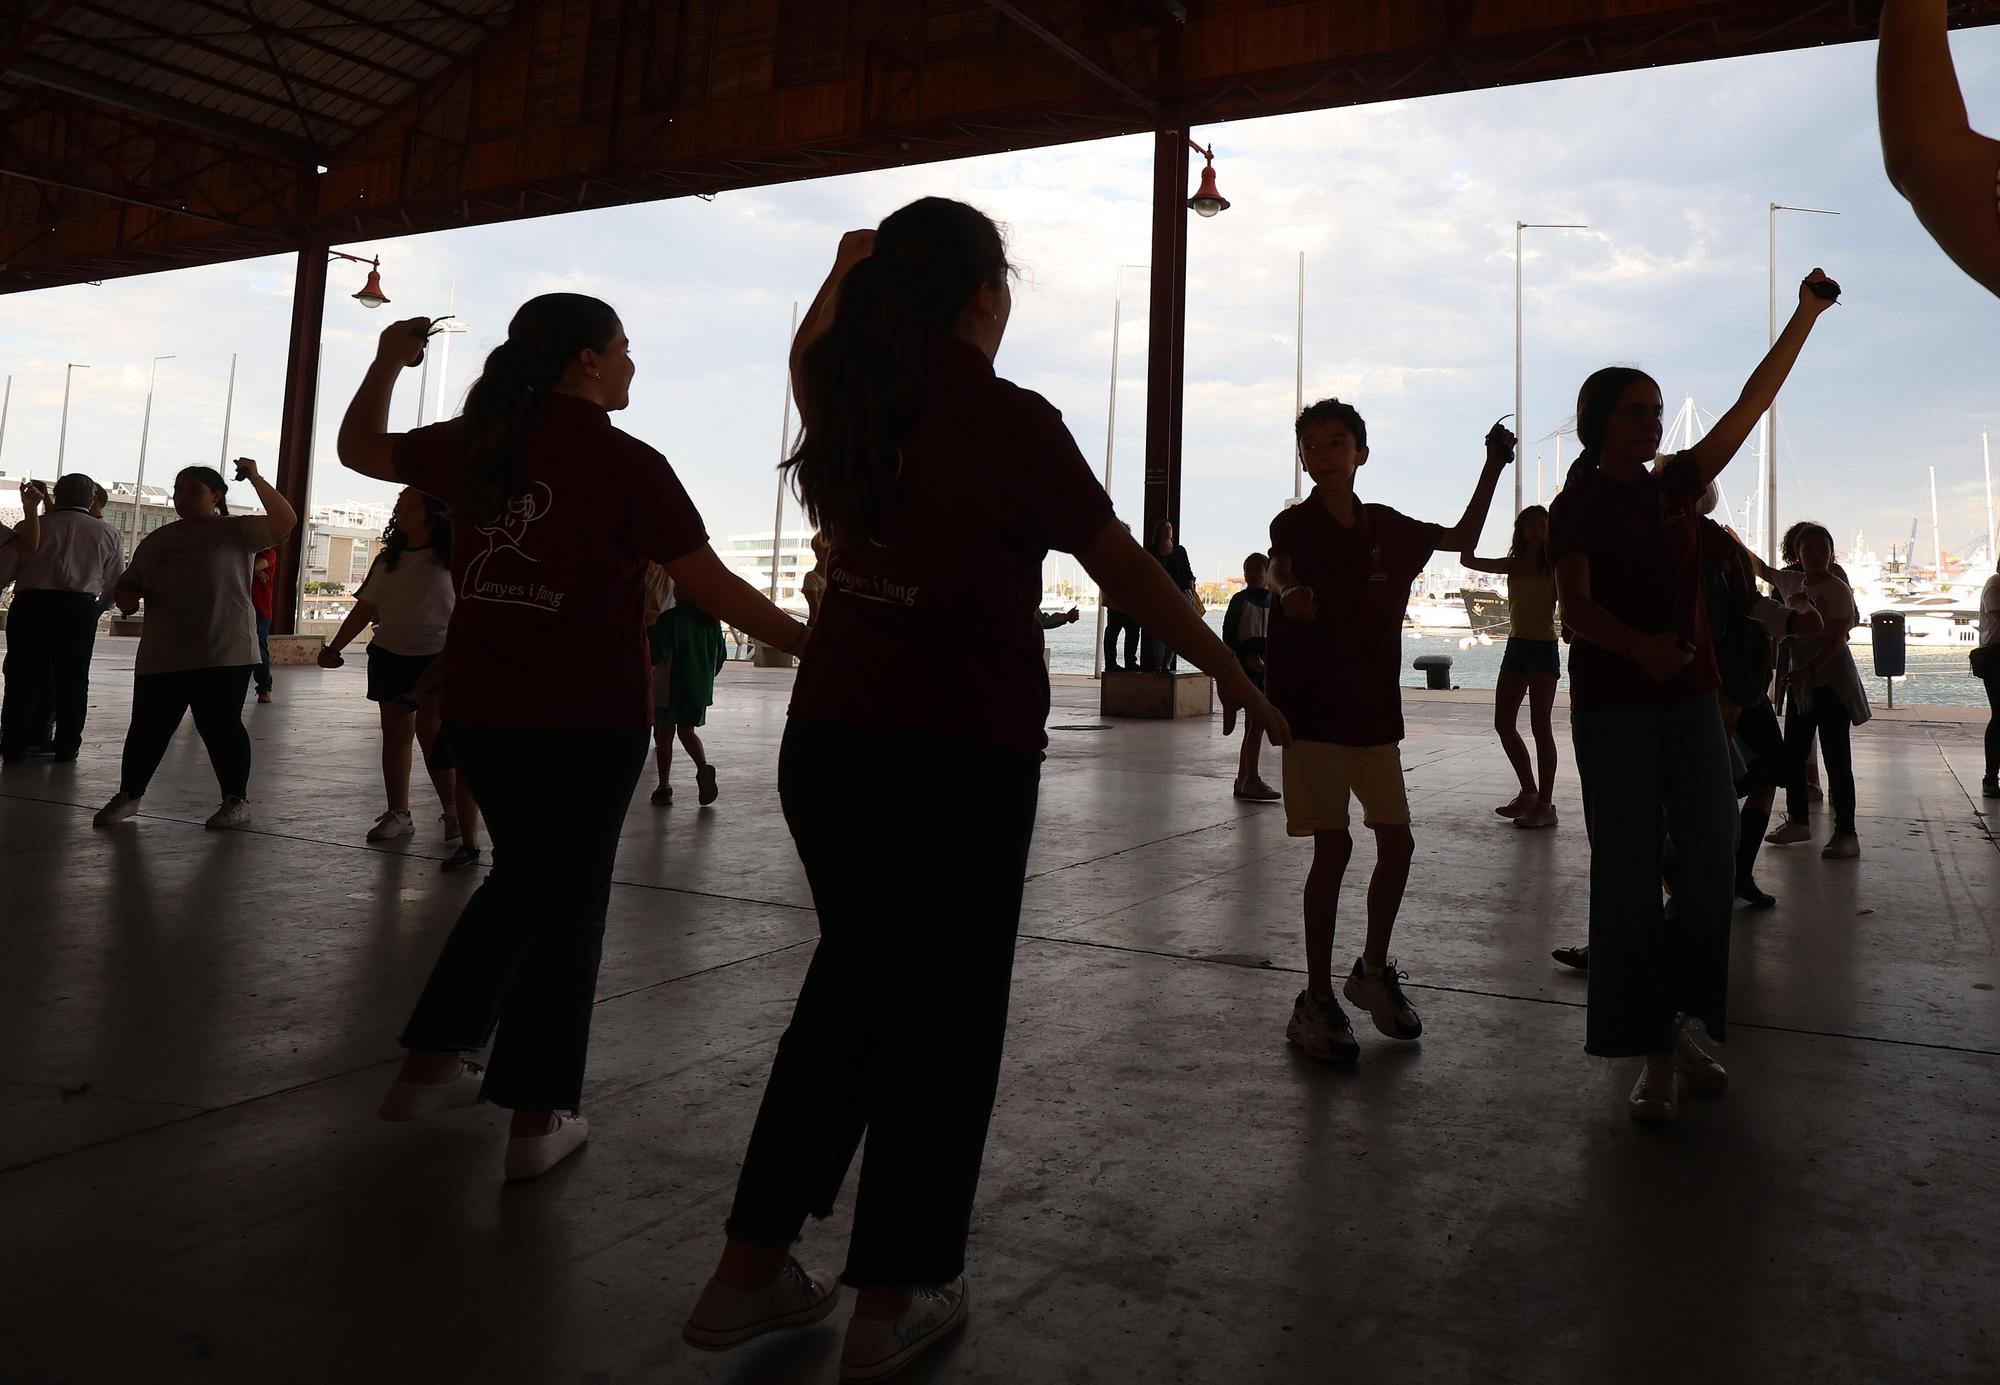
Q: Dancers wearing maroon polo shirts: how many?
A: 4